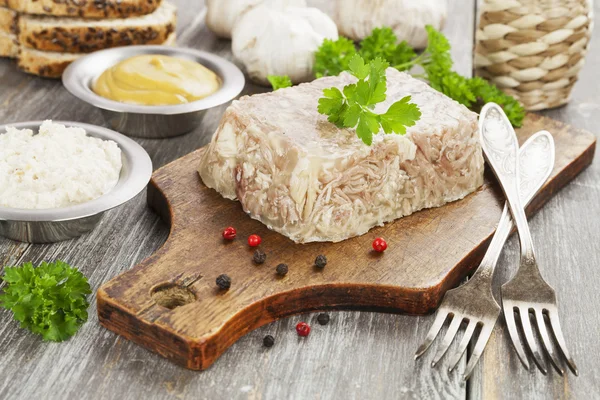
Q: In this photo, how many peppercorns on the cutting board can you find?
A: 7